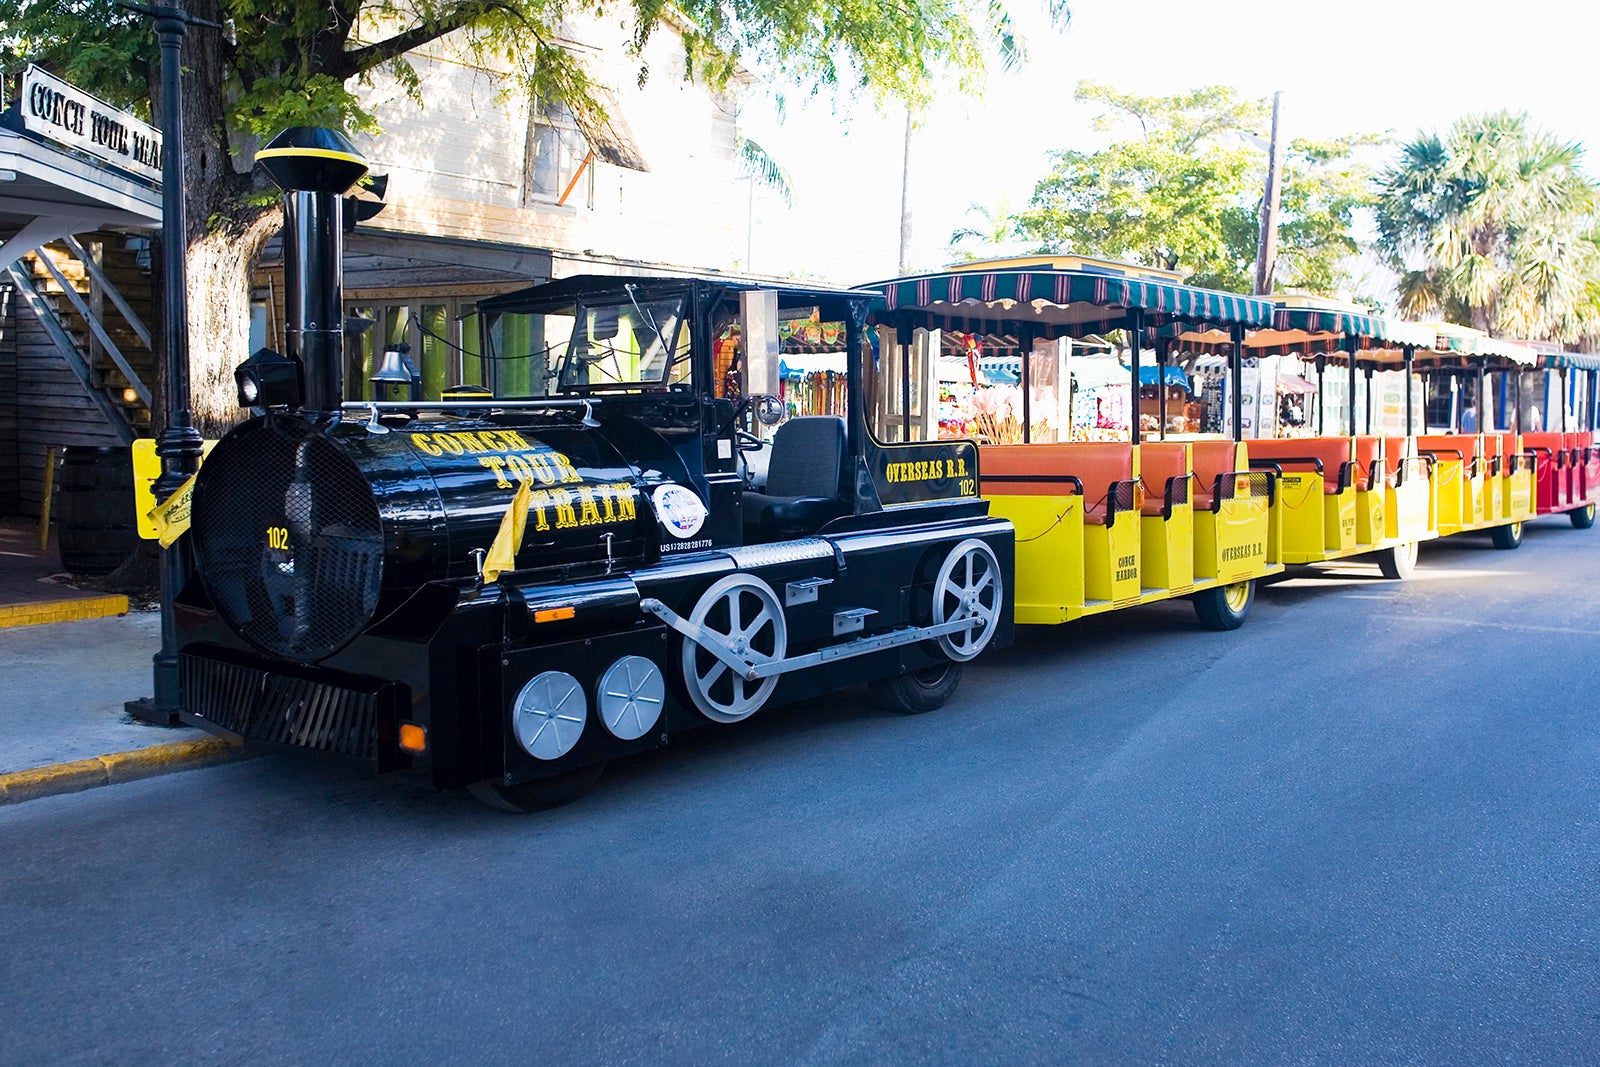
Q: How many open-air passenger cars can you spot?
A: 4